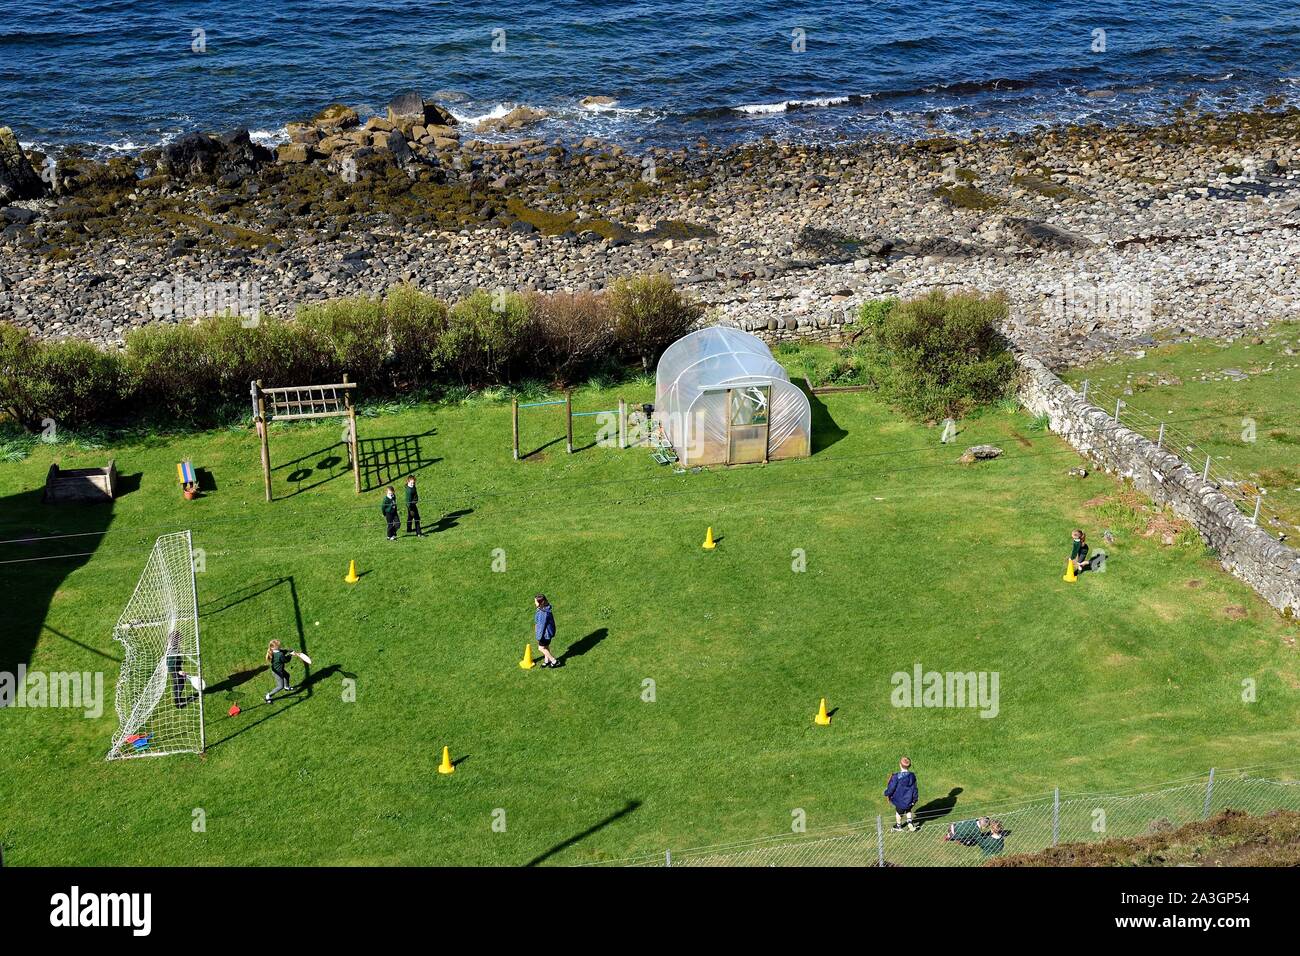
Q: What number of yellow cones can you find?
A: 6